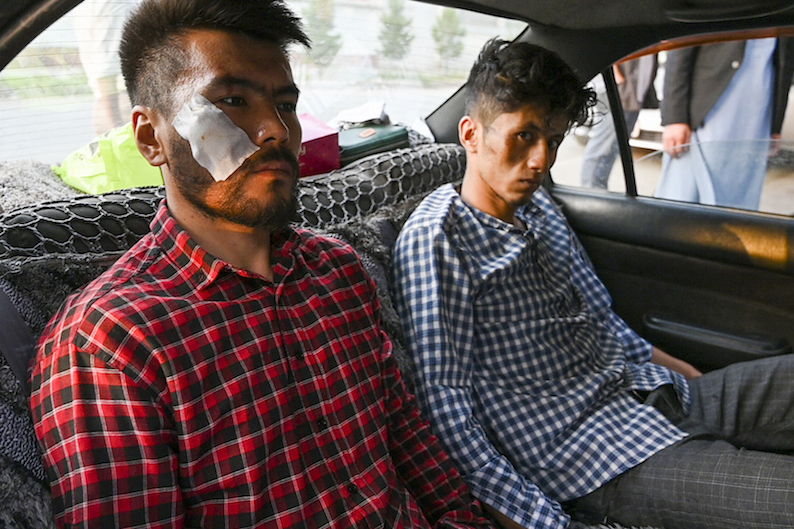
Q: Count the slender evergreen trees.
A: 3